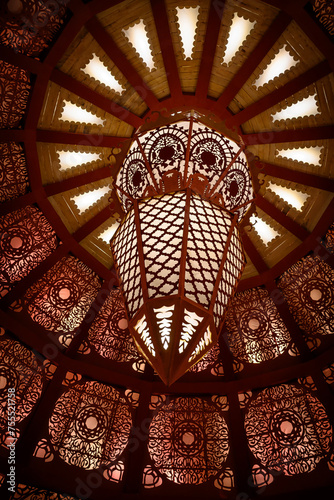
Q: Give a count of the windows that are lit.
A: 13